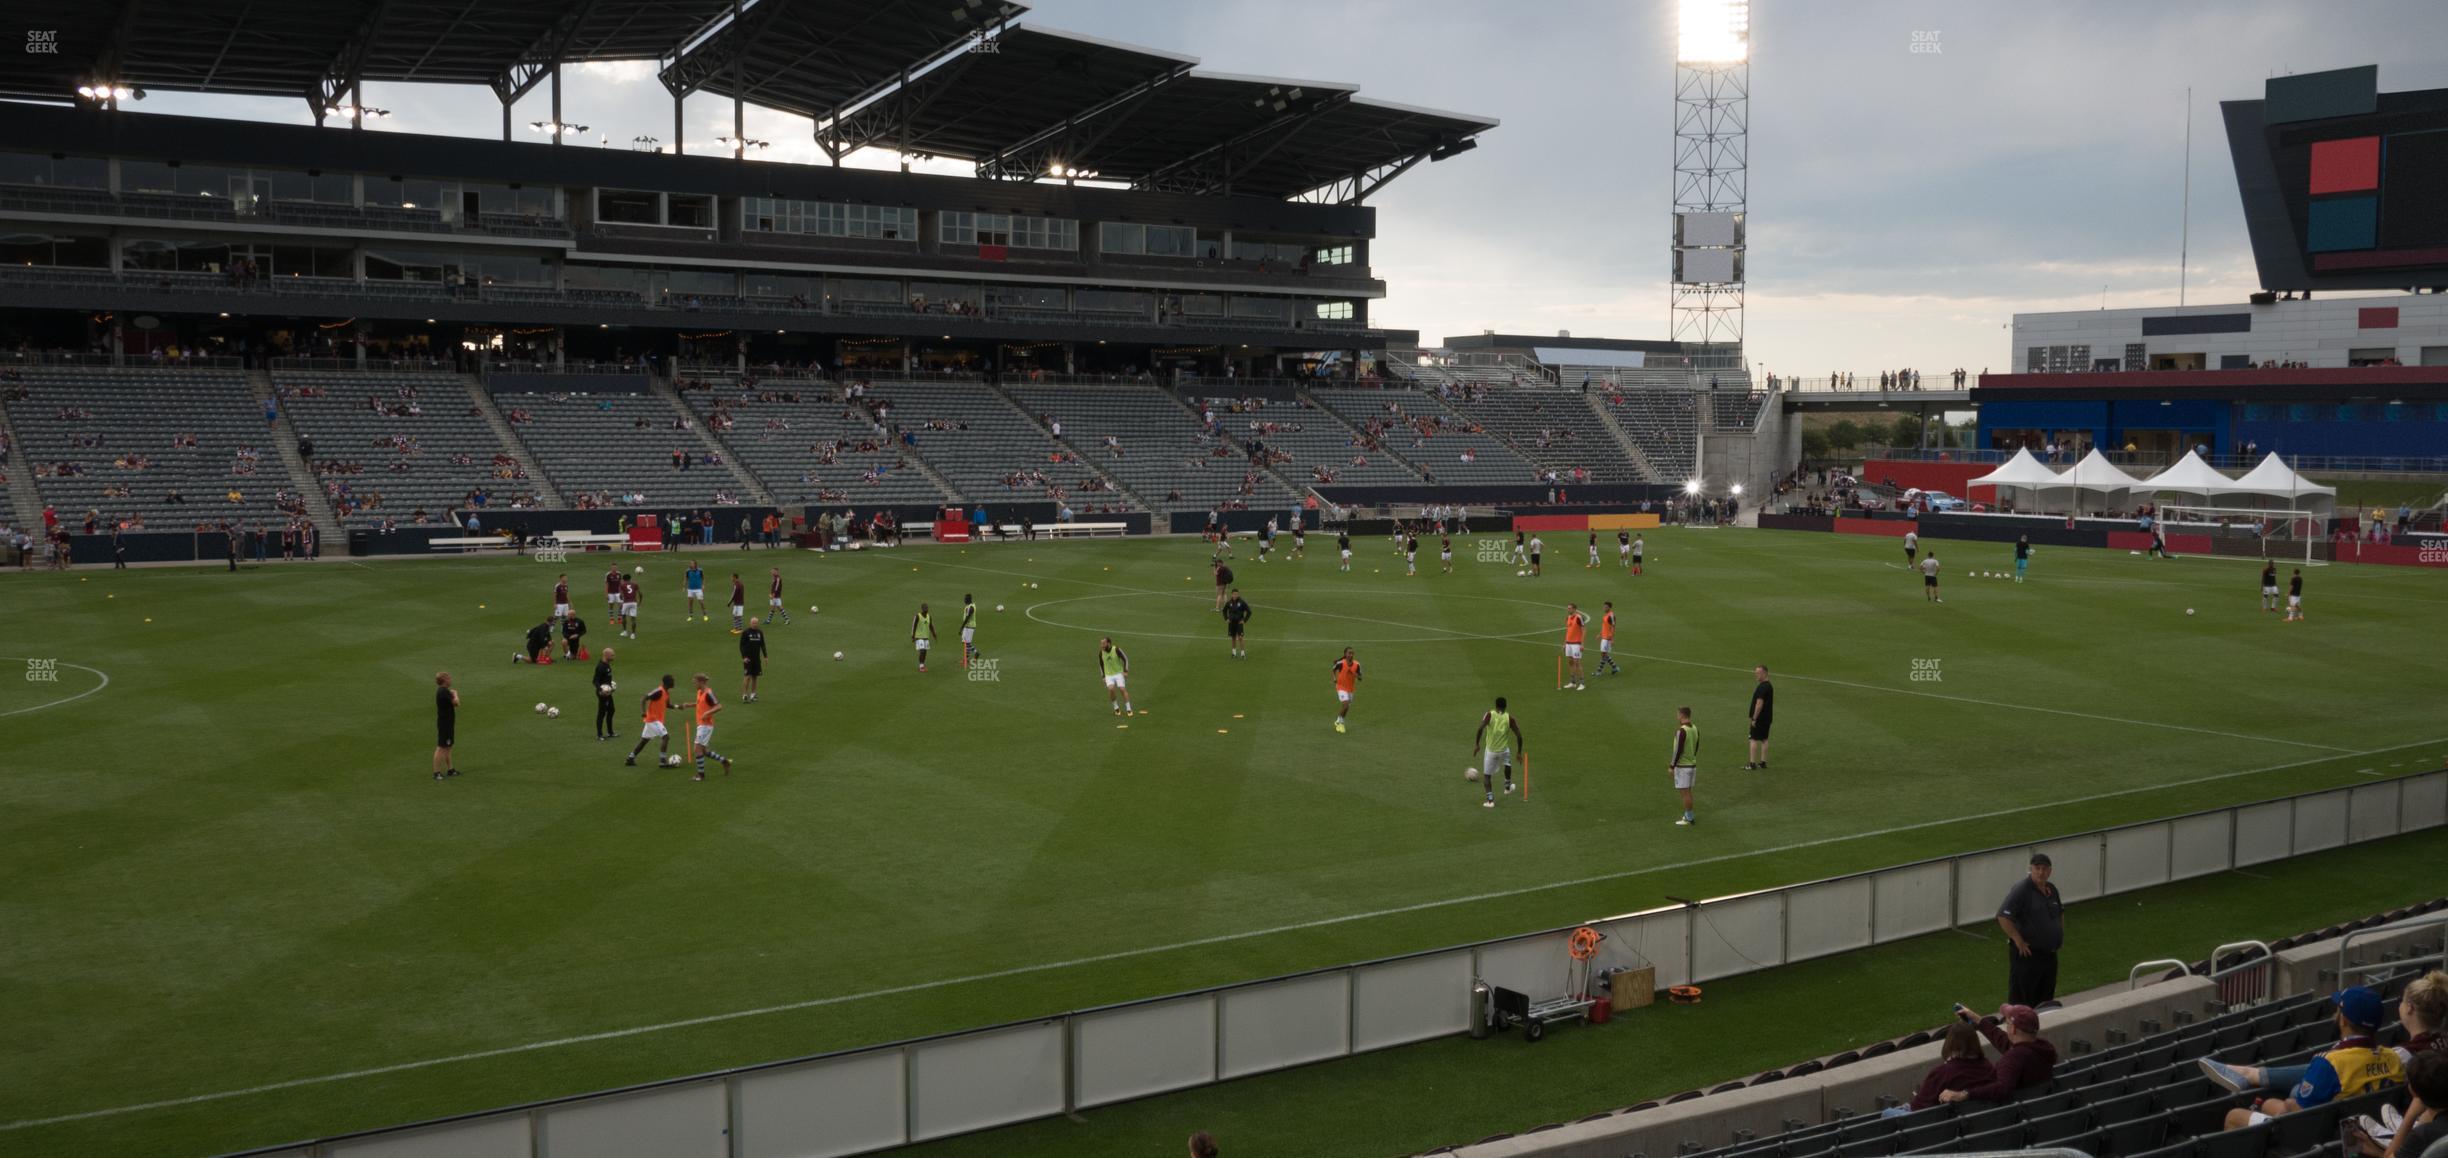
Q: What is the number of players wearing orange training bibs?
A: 5